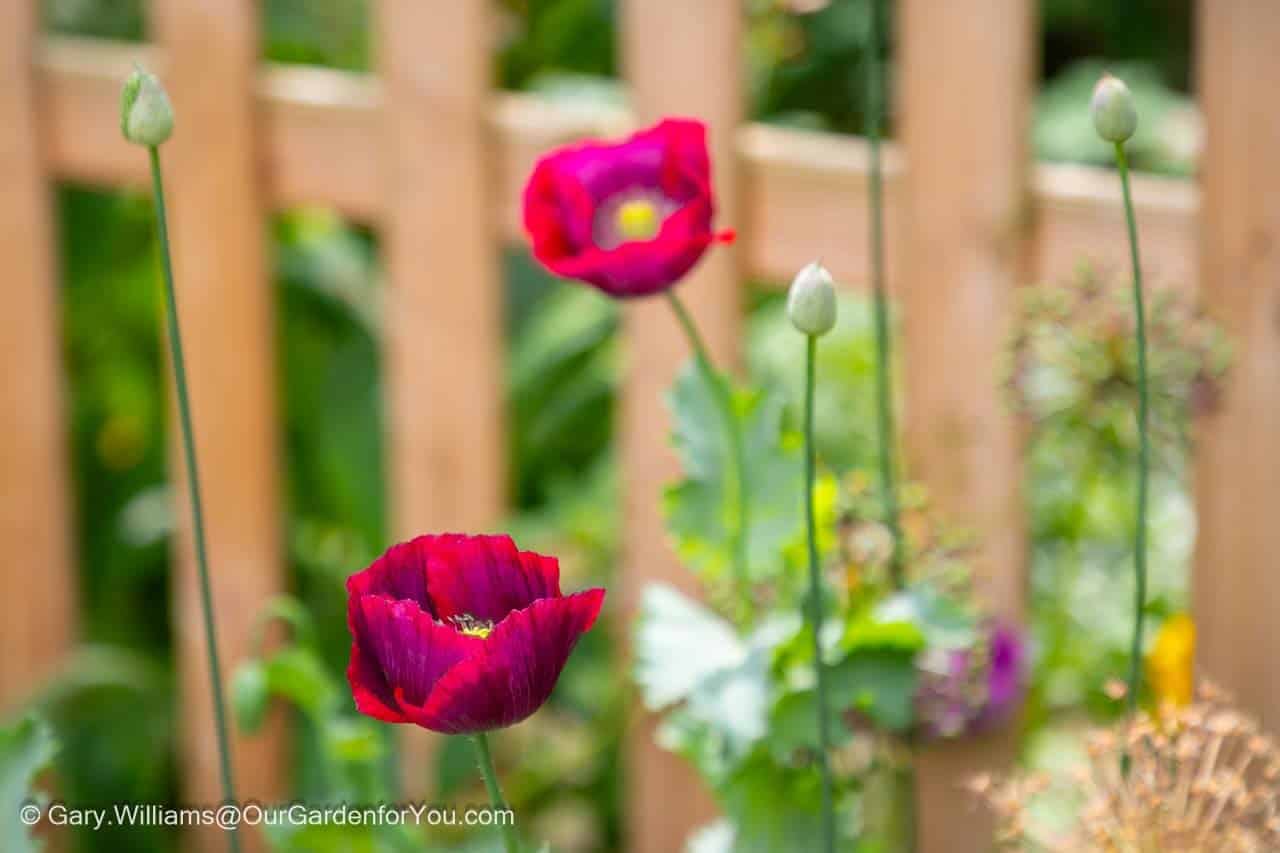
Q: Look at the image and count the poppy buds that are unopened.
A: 3